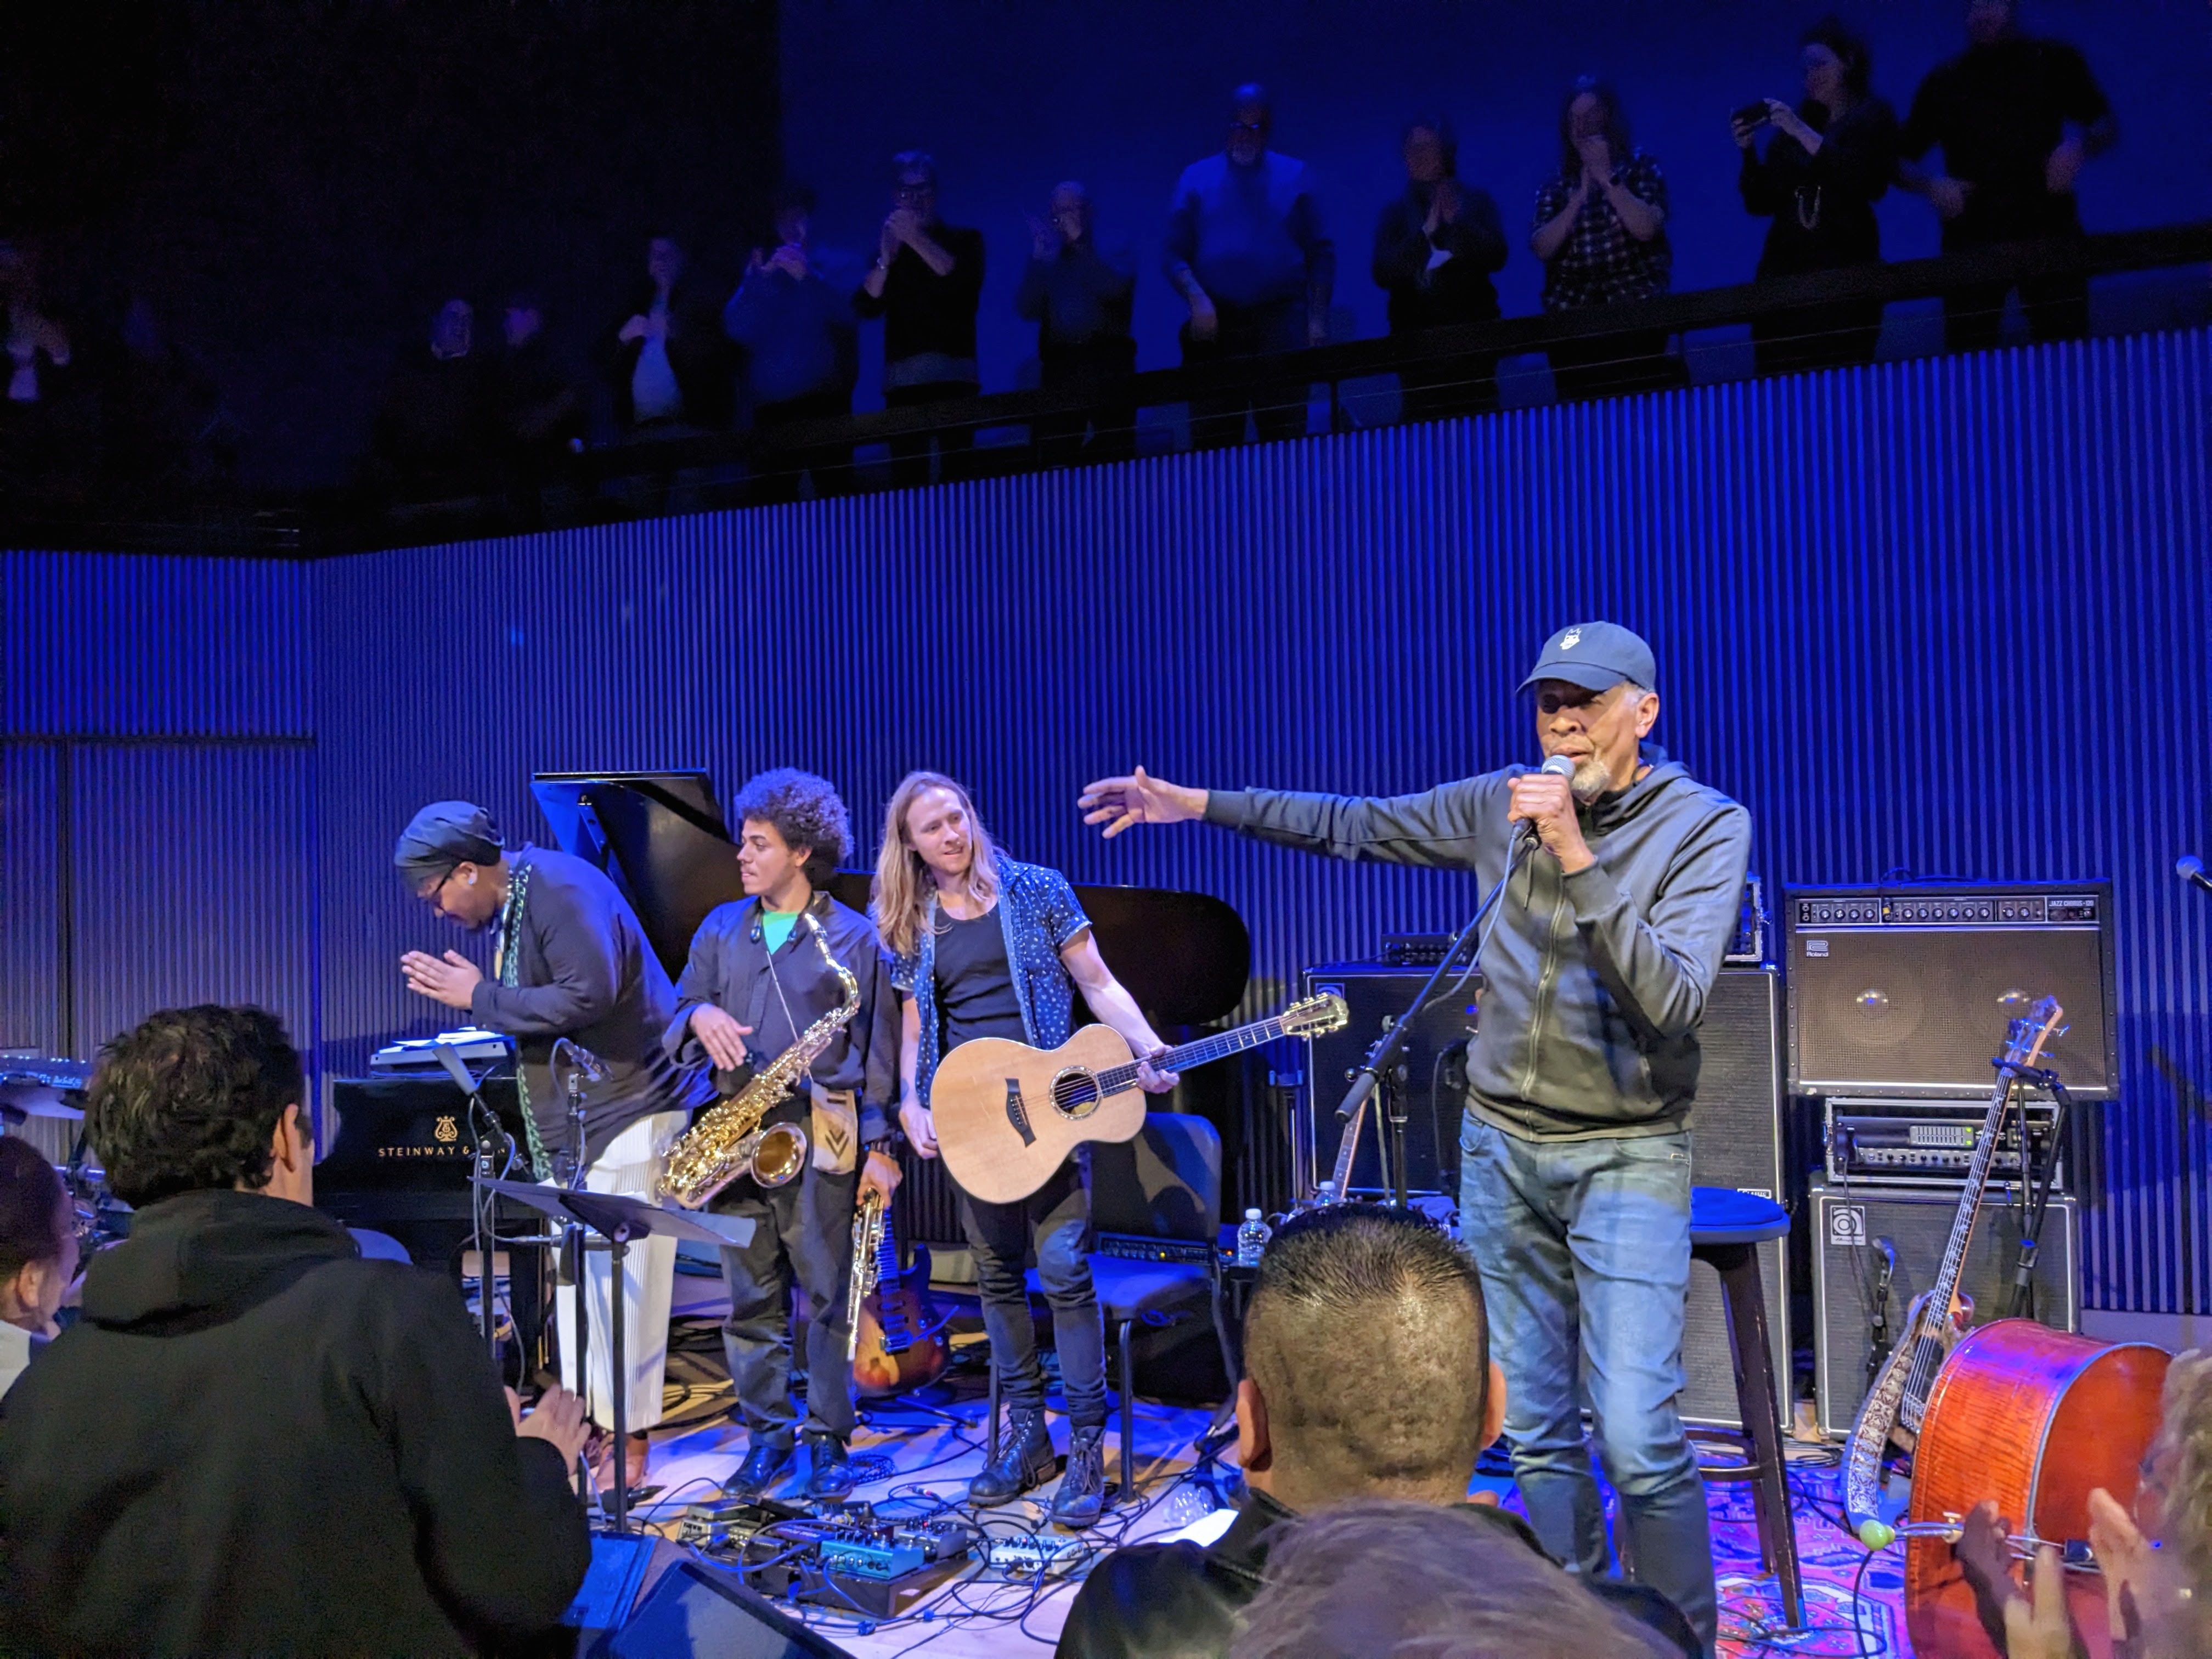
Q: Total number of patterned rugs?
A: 1